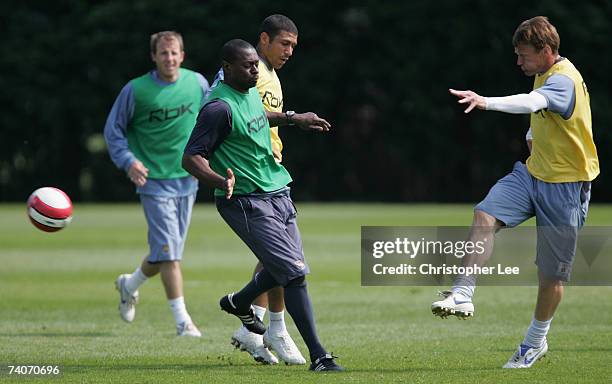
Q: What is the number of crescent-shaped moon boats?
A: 0